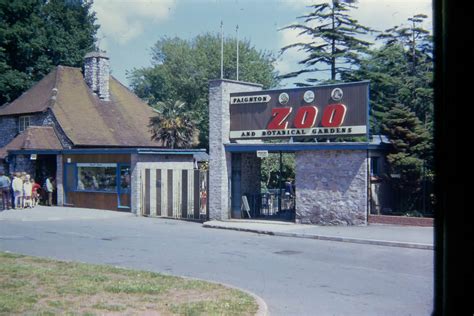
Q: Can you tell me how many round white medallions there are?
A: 3